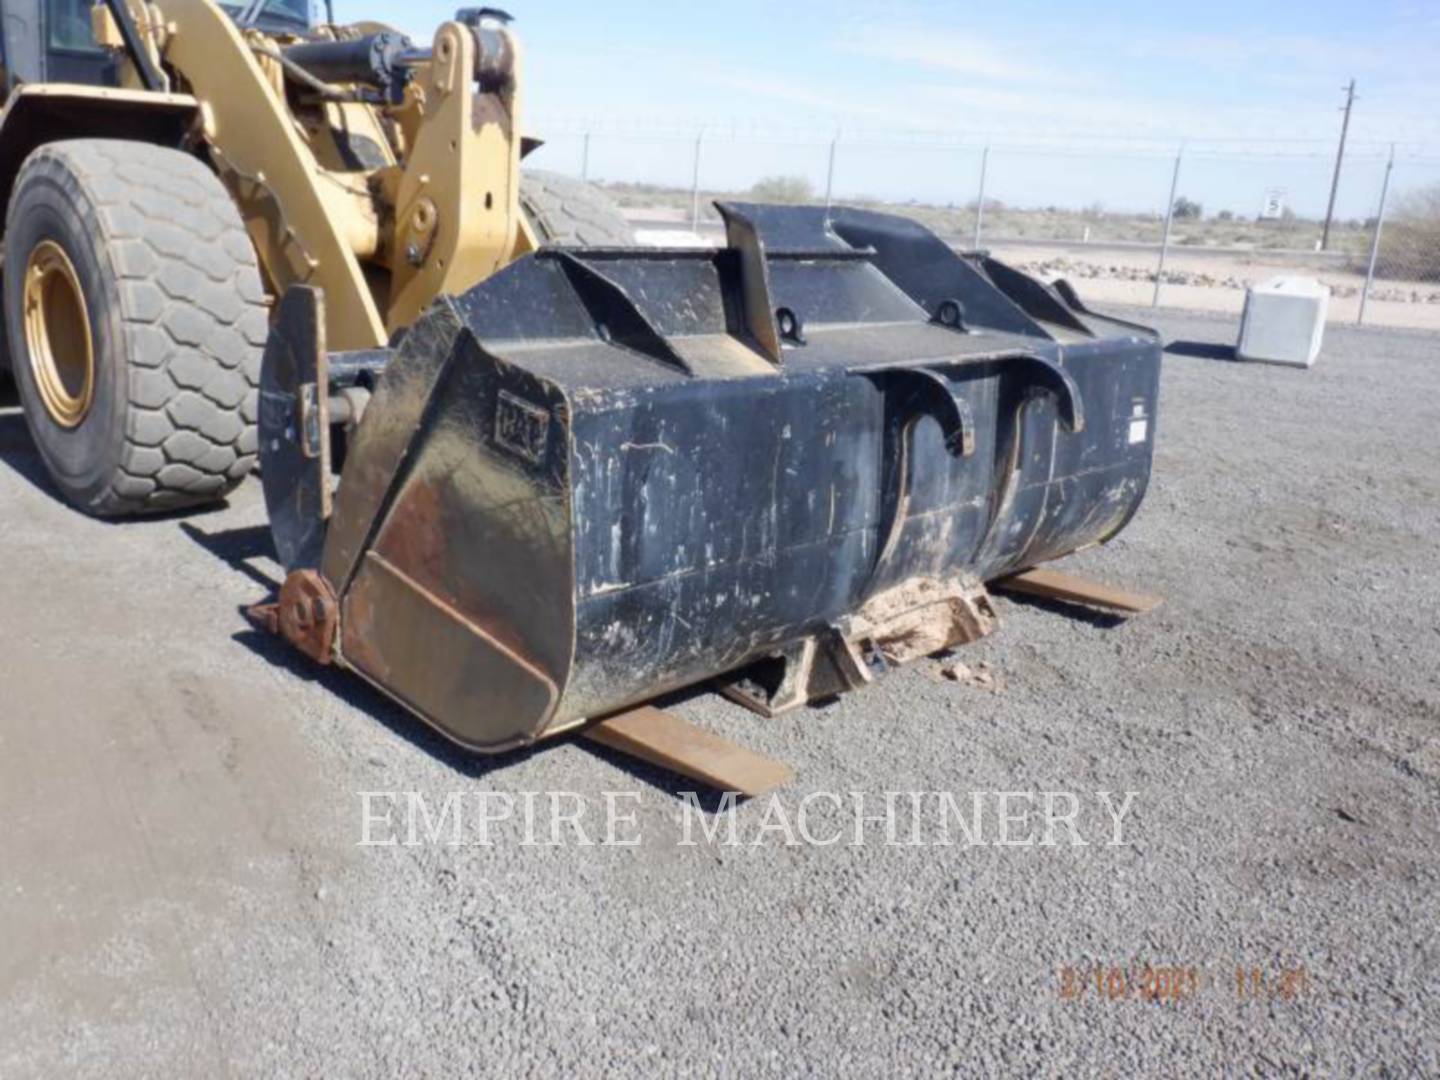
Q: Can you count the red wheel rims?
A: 0